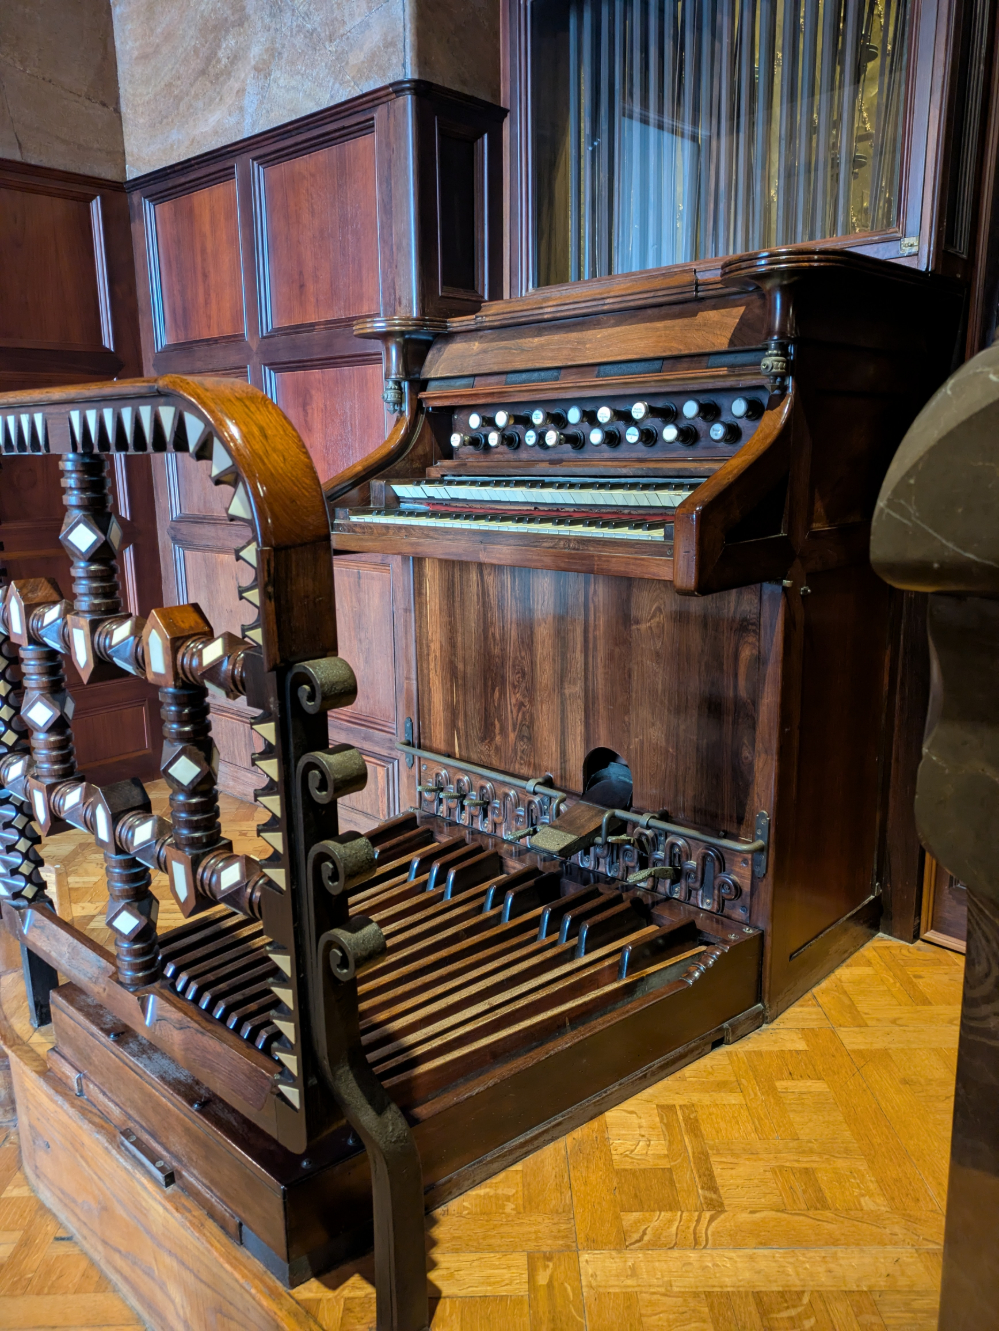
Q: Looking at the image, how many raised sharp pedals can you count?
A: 11